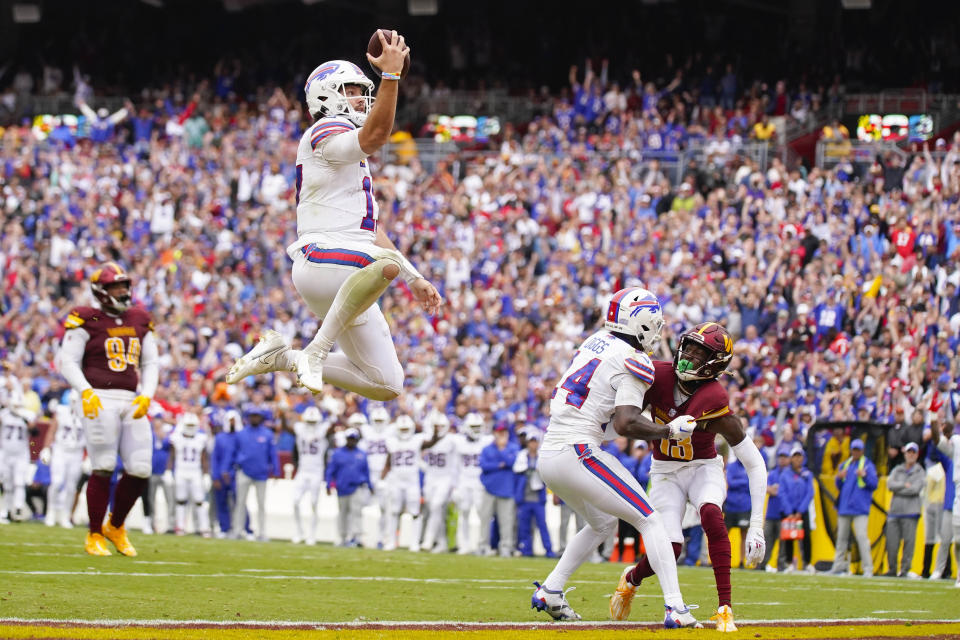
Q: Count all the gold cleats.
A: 4